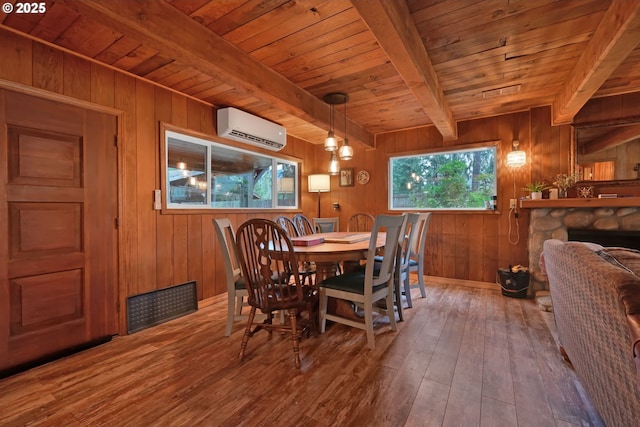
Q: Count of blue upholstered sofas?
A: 0